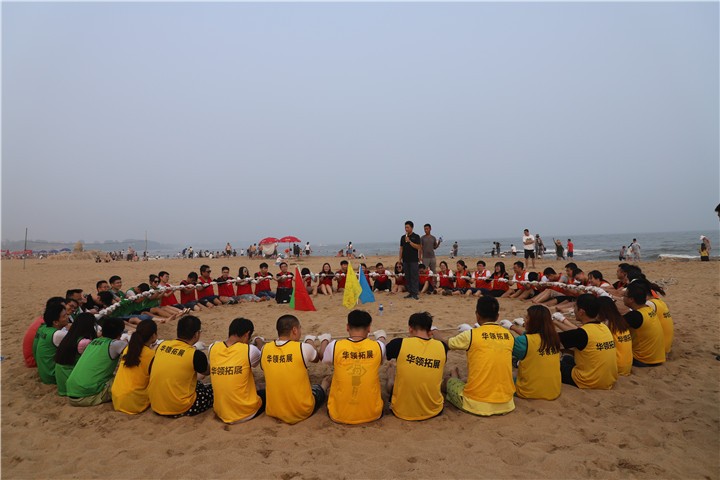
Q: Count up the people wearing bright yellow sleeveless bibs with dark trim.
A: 12